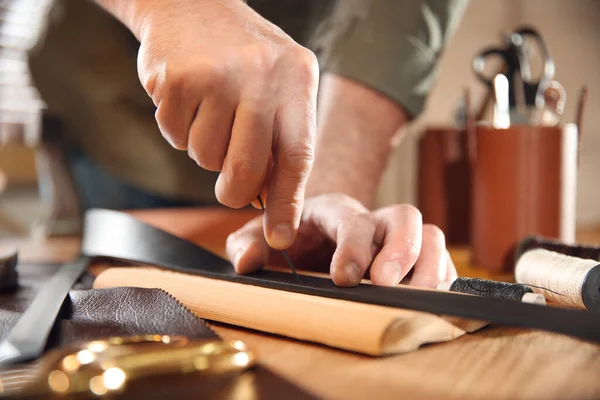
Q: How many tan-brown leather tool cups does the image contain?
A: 2